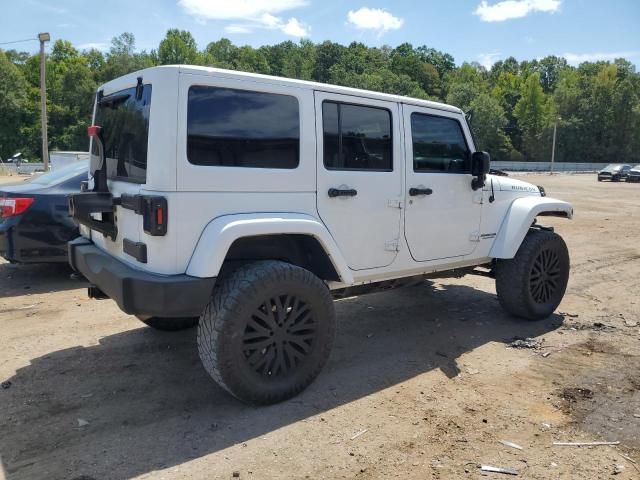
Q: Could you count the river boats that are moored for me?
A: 0